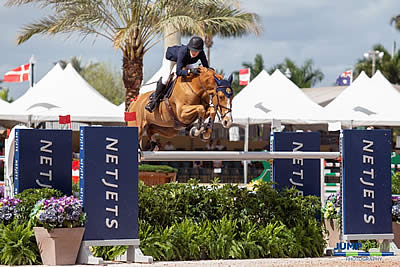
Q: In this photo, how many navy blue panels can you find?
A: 4